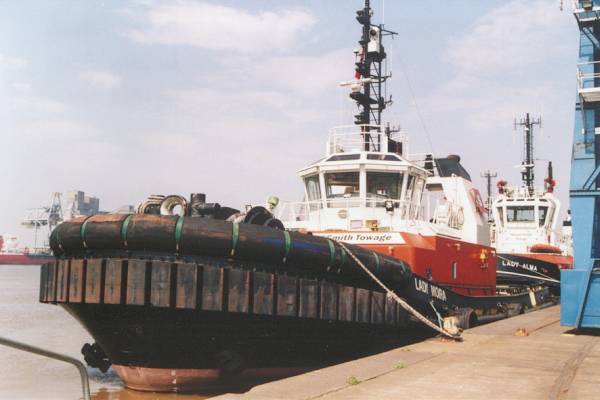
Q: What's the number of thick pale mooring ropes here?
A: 1